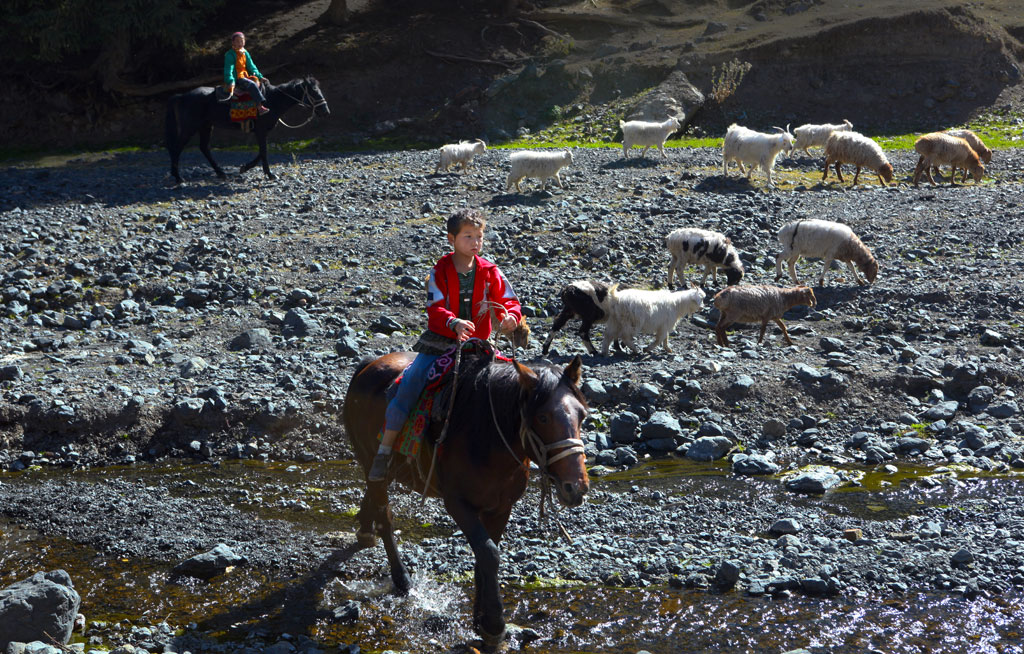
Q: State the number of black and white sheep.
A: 2